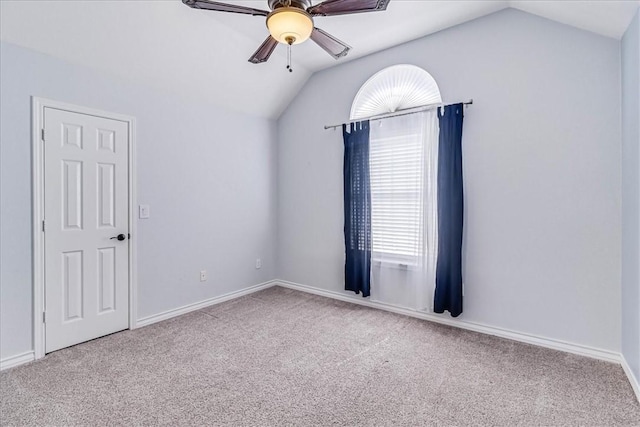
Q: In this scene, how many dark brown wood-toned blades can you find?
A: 4